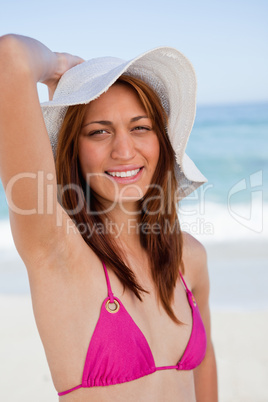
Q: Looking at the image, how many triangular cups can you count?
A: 2